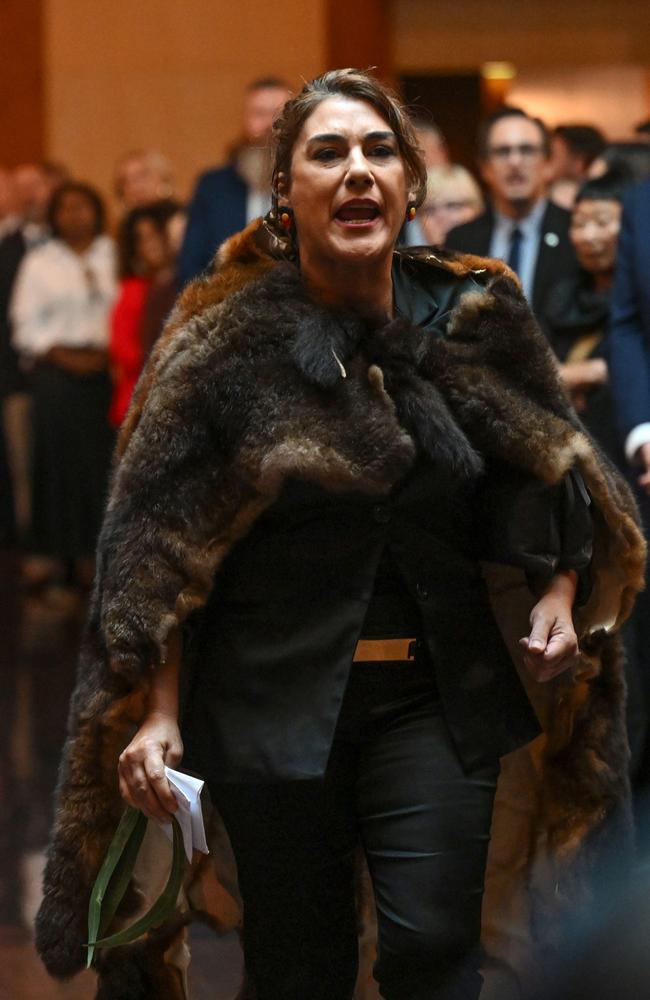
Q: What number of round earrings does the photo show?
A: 2